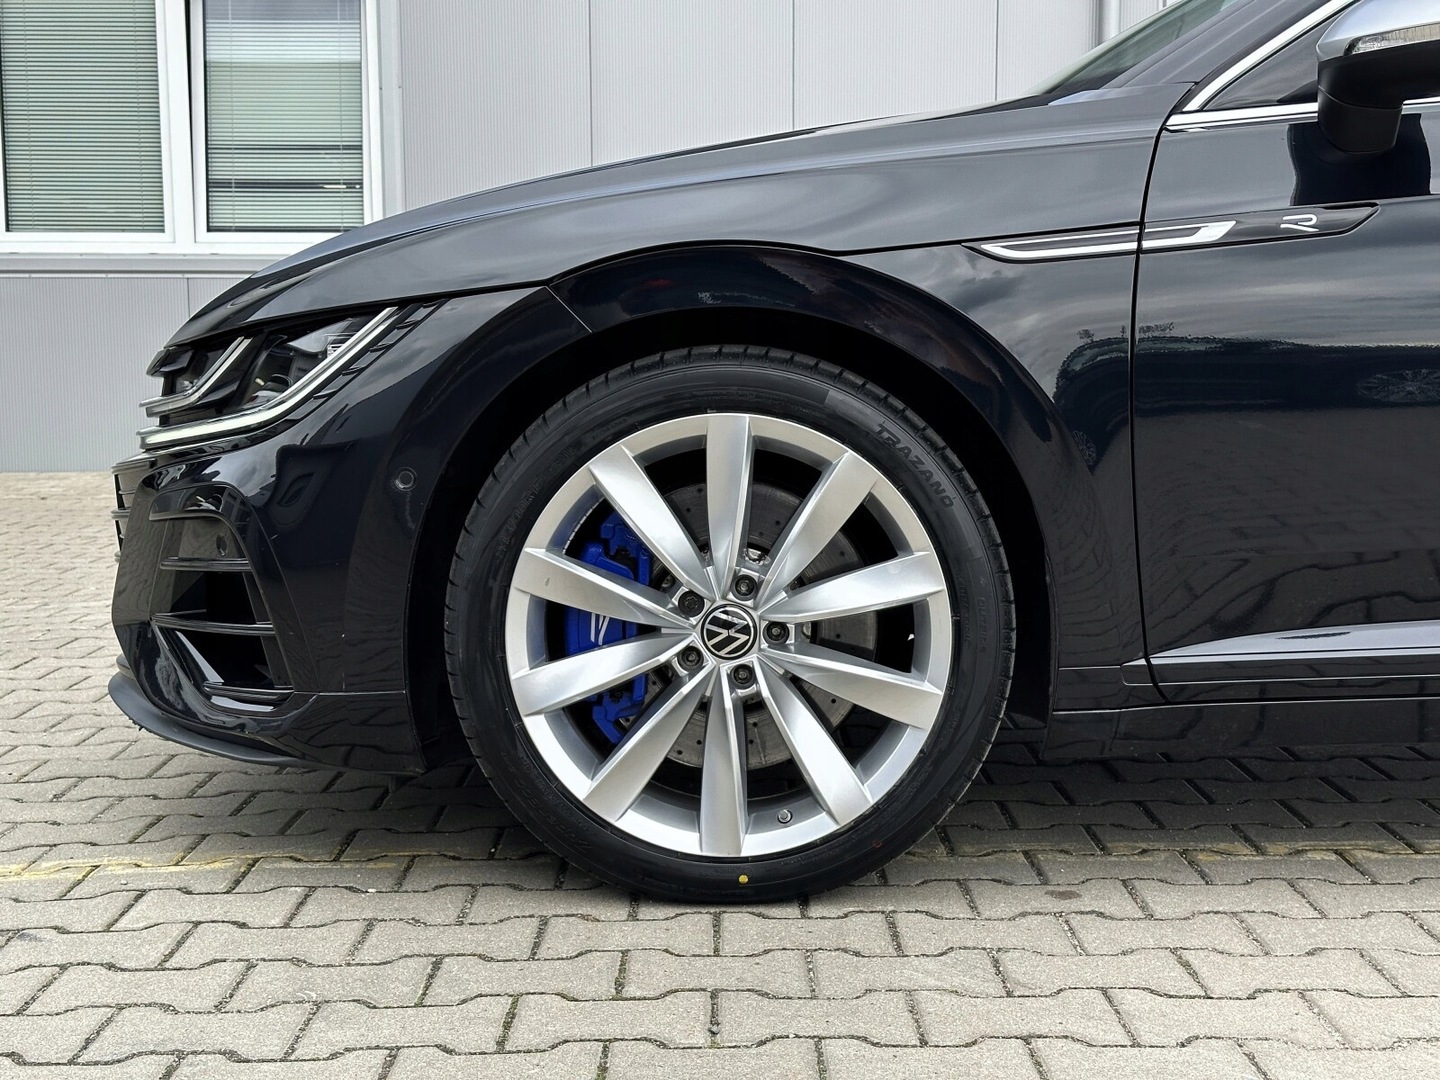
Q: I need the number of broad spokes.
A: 10